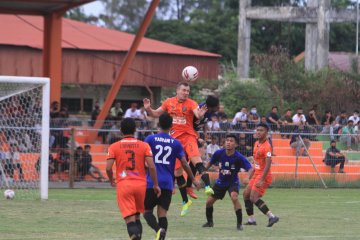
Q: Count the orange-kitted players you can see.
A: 3